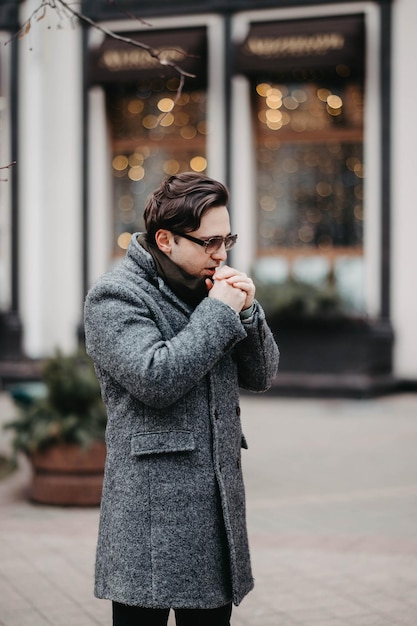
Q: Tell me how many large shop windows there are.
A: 2